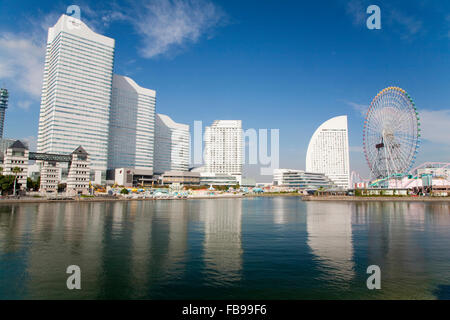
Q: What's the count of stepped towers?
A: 3